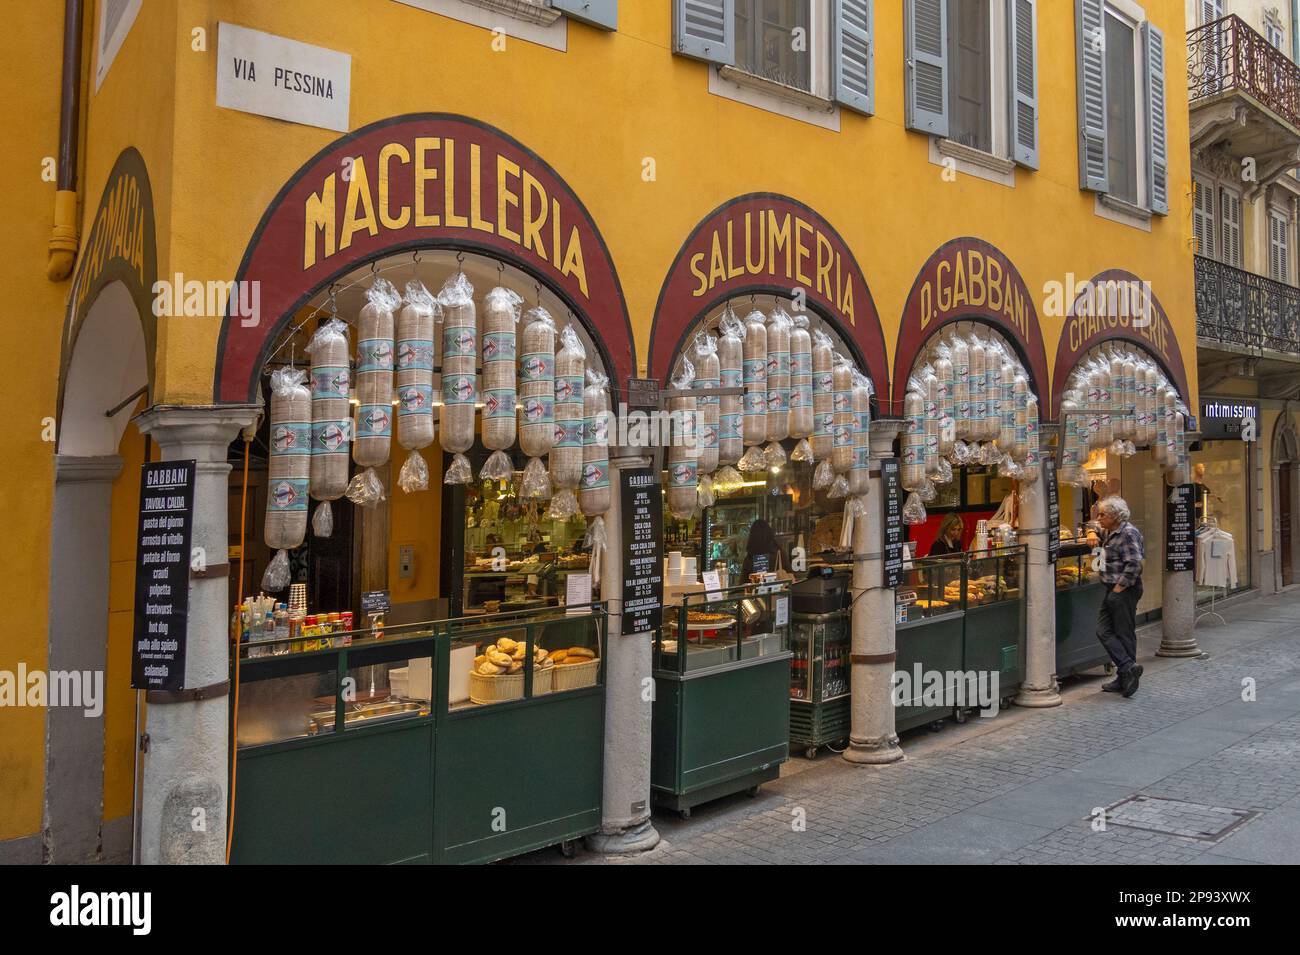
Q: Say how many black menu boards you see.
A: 5